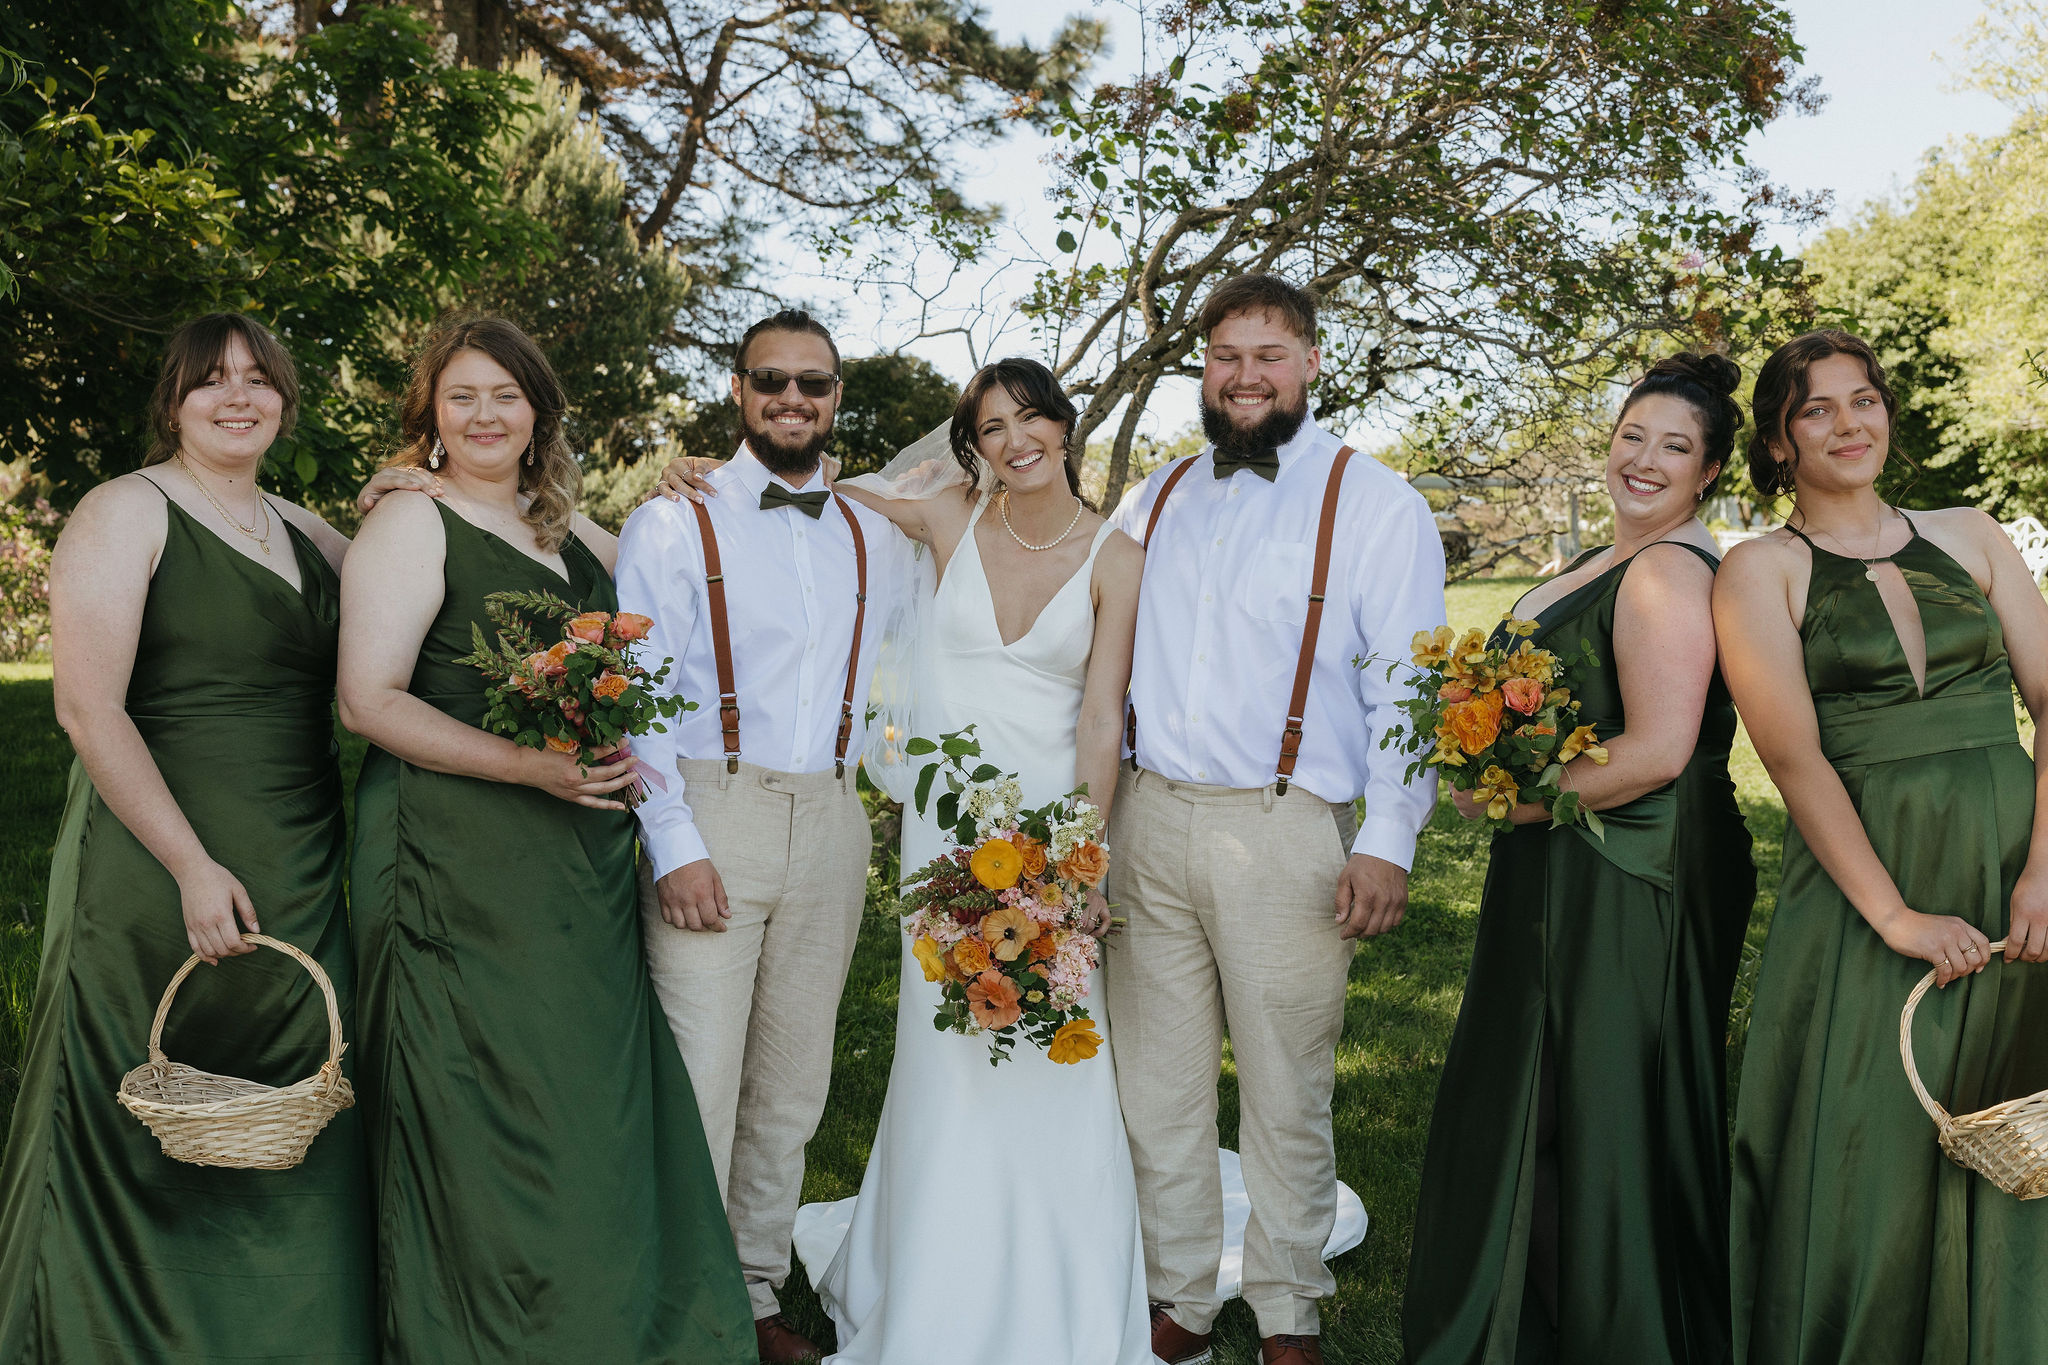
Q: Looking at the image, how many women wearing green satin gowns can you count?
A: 4